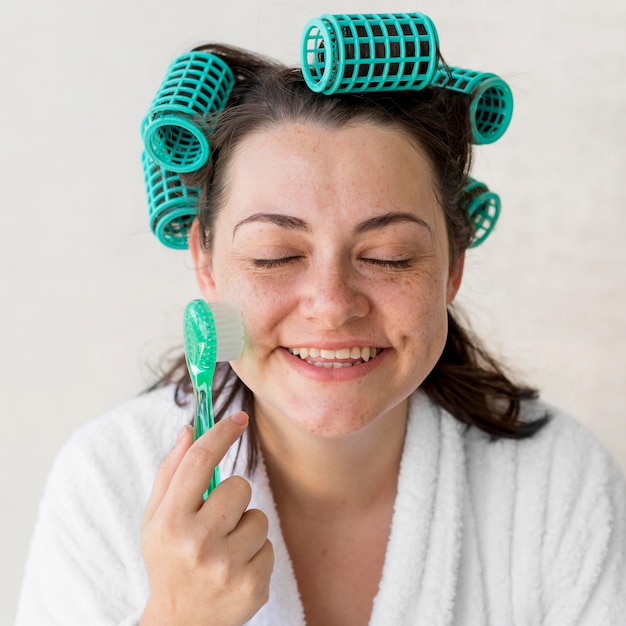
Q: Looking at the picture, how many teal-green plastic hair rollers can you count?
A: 5